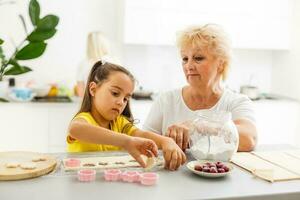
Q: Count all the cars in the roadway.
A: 0